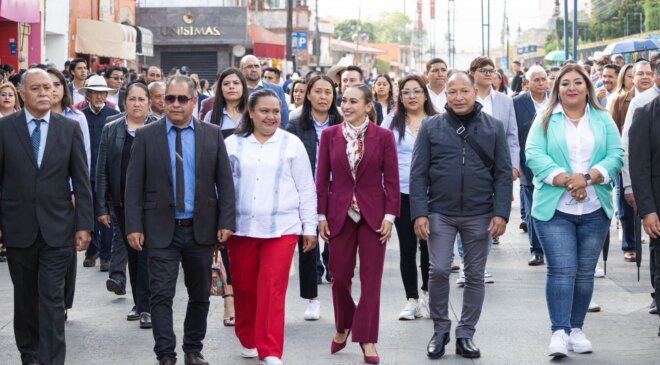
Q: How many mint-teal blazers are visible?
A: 1